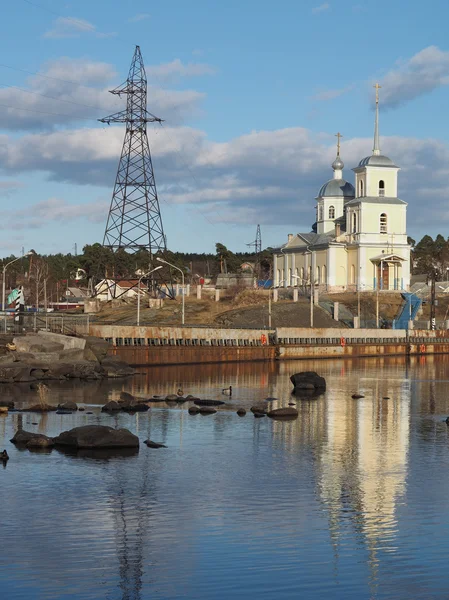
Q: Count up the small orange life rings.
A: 3